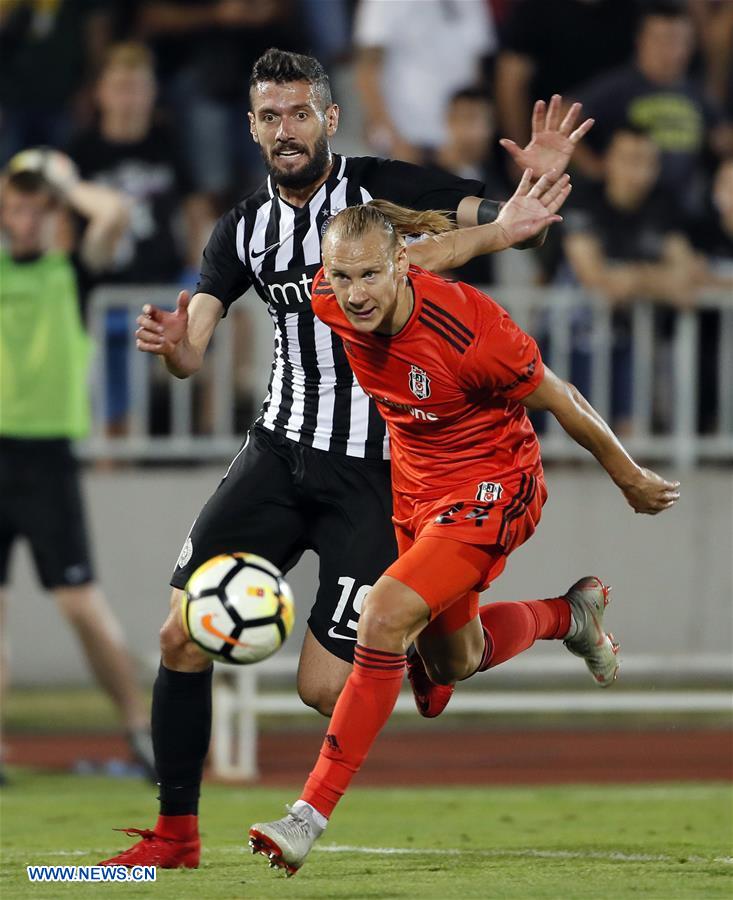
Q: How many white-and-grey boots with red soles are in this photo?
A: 2